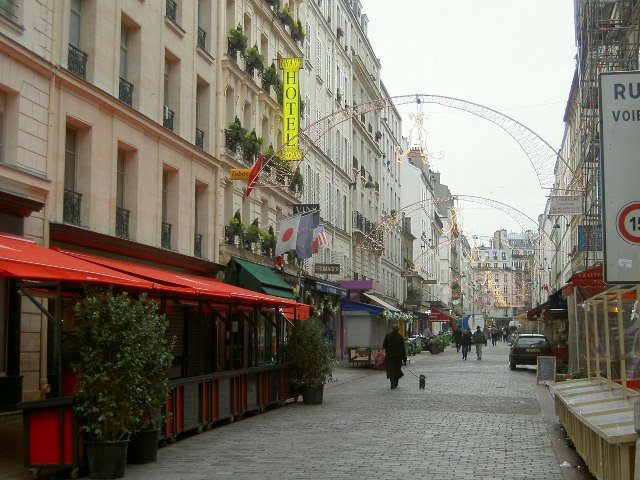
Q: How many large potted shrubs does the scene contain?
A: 3